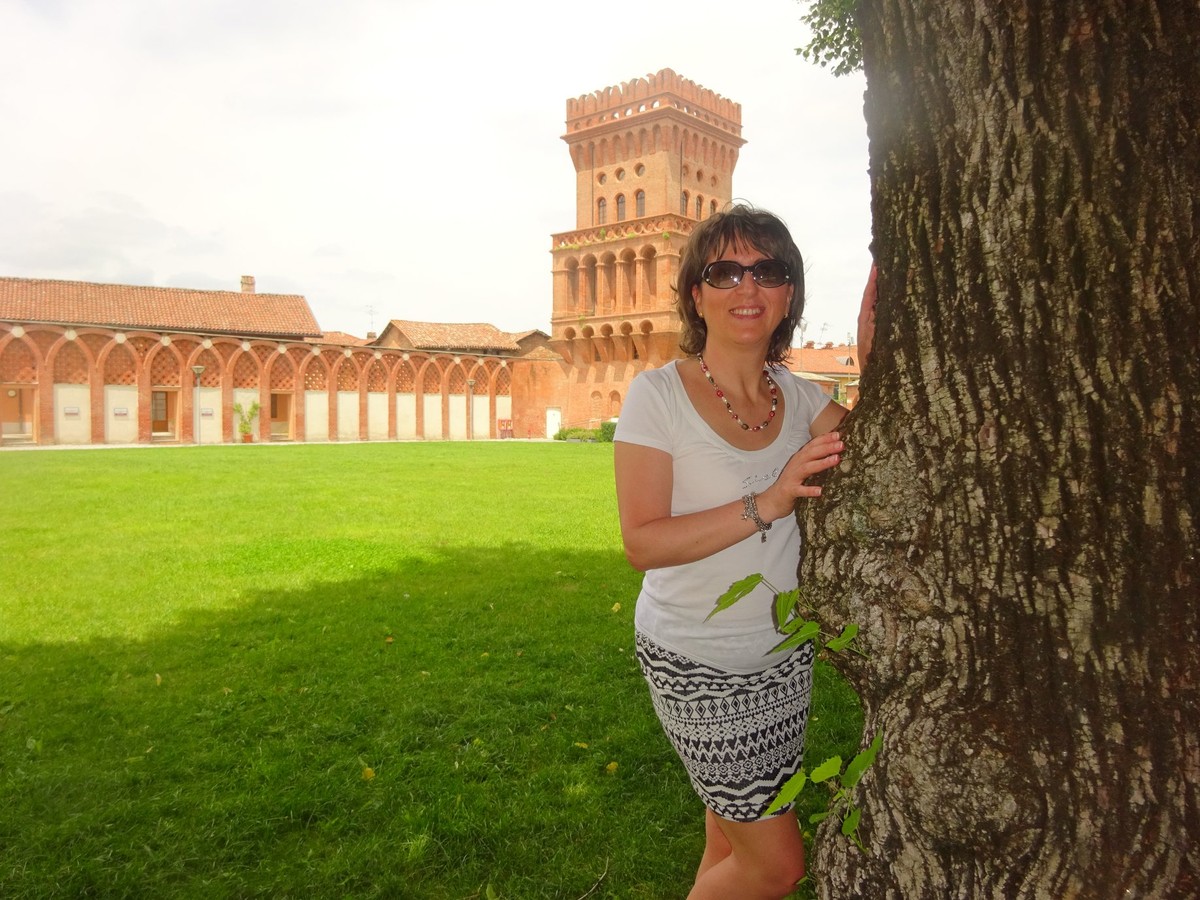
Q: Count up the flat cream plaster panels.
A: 12